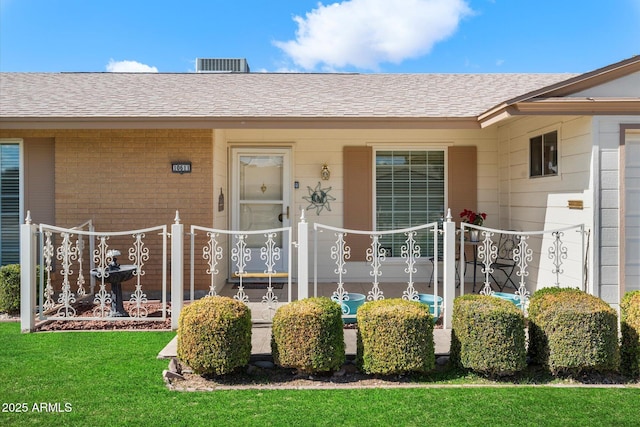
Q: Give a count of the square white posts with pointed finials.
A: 4